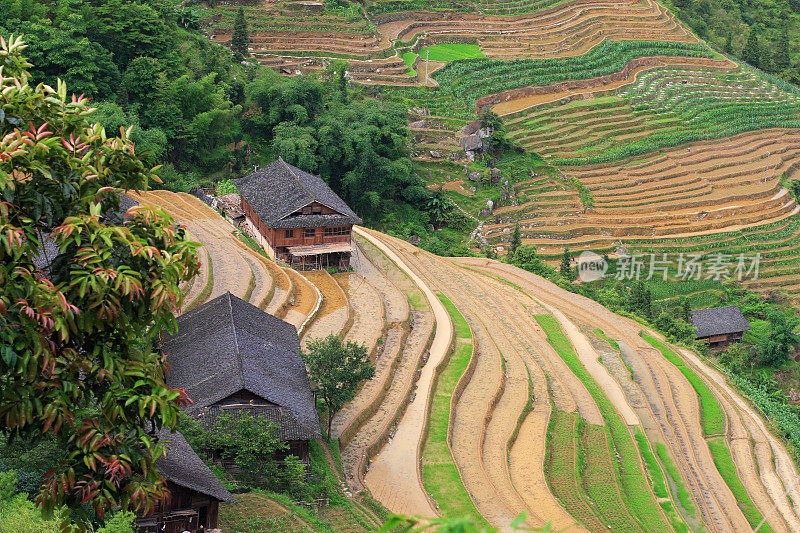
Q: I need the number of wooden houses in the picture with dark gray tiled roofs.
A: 4